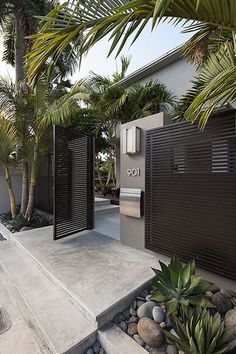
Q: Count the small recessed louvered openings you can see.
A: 2